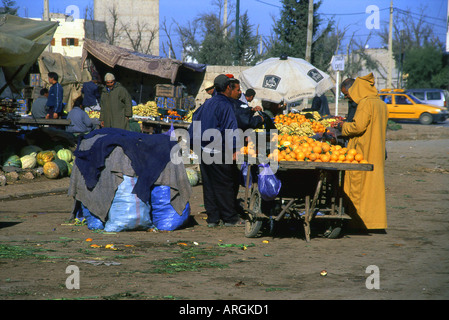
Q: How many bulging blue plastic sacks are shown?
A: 3